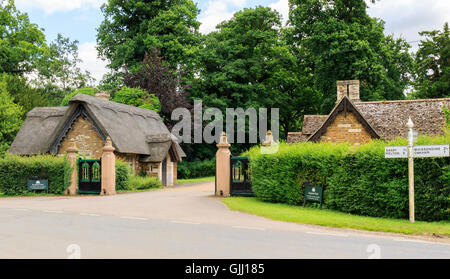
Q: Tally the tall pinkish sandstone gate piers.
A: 4